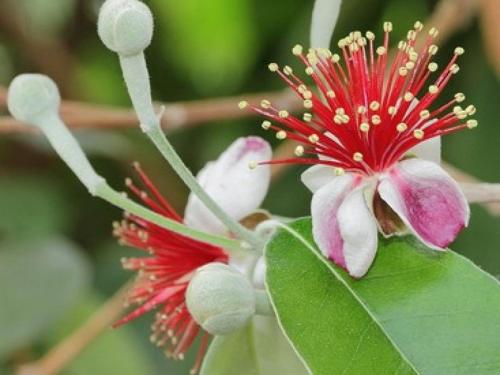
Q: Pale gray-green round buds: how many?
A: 3